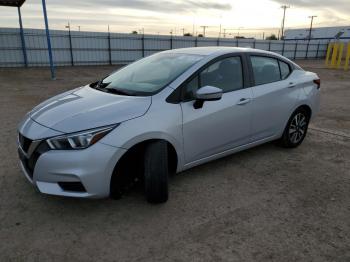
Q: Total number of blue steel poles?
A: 2